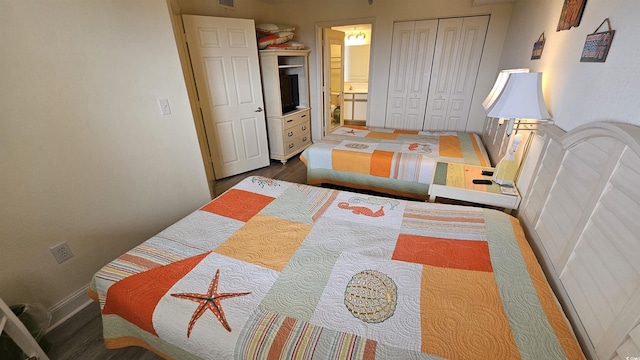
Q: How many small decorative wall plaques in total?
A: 3